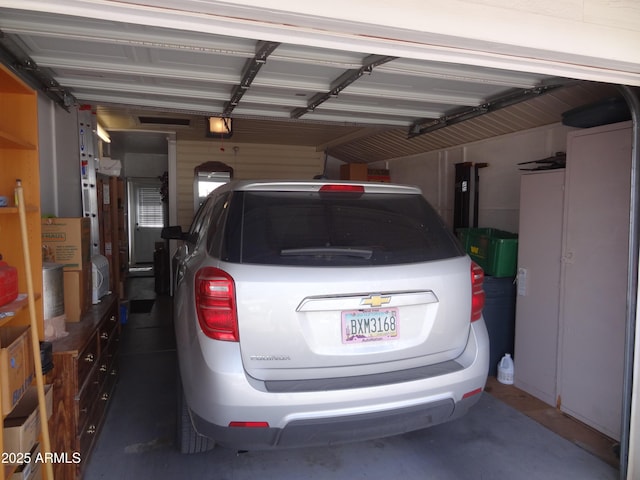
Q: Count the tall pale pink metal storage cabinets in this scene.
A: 2